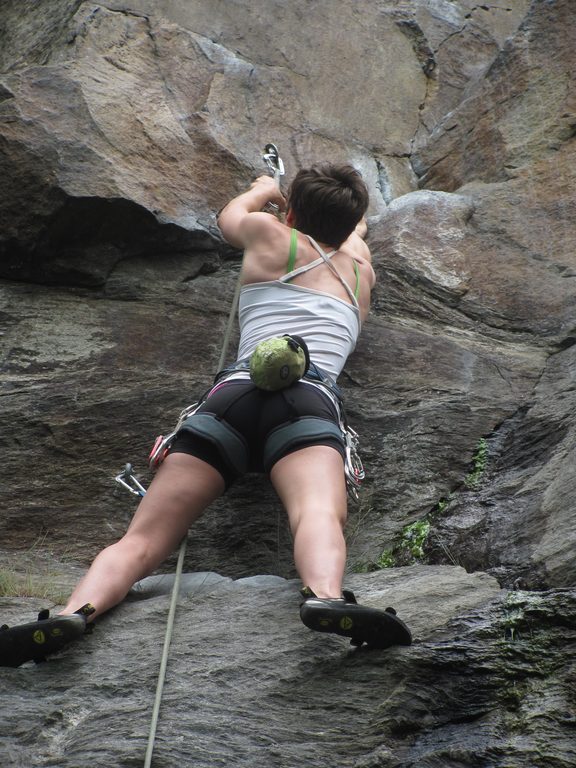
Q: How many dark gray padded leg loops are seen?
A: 2